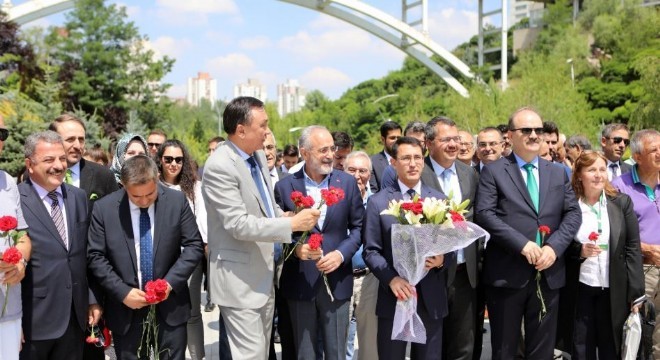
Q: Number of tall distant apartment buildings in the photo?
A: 3